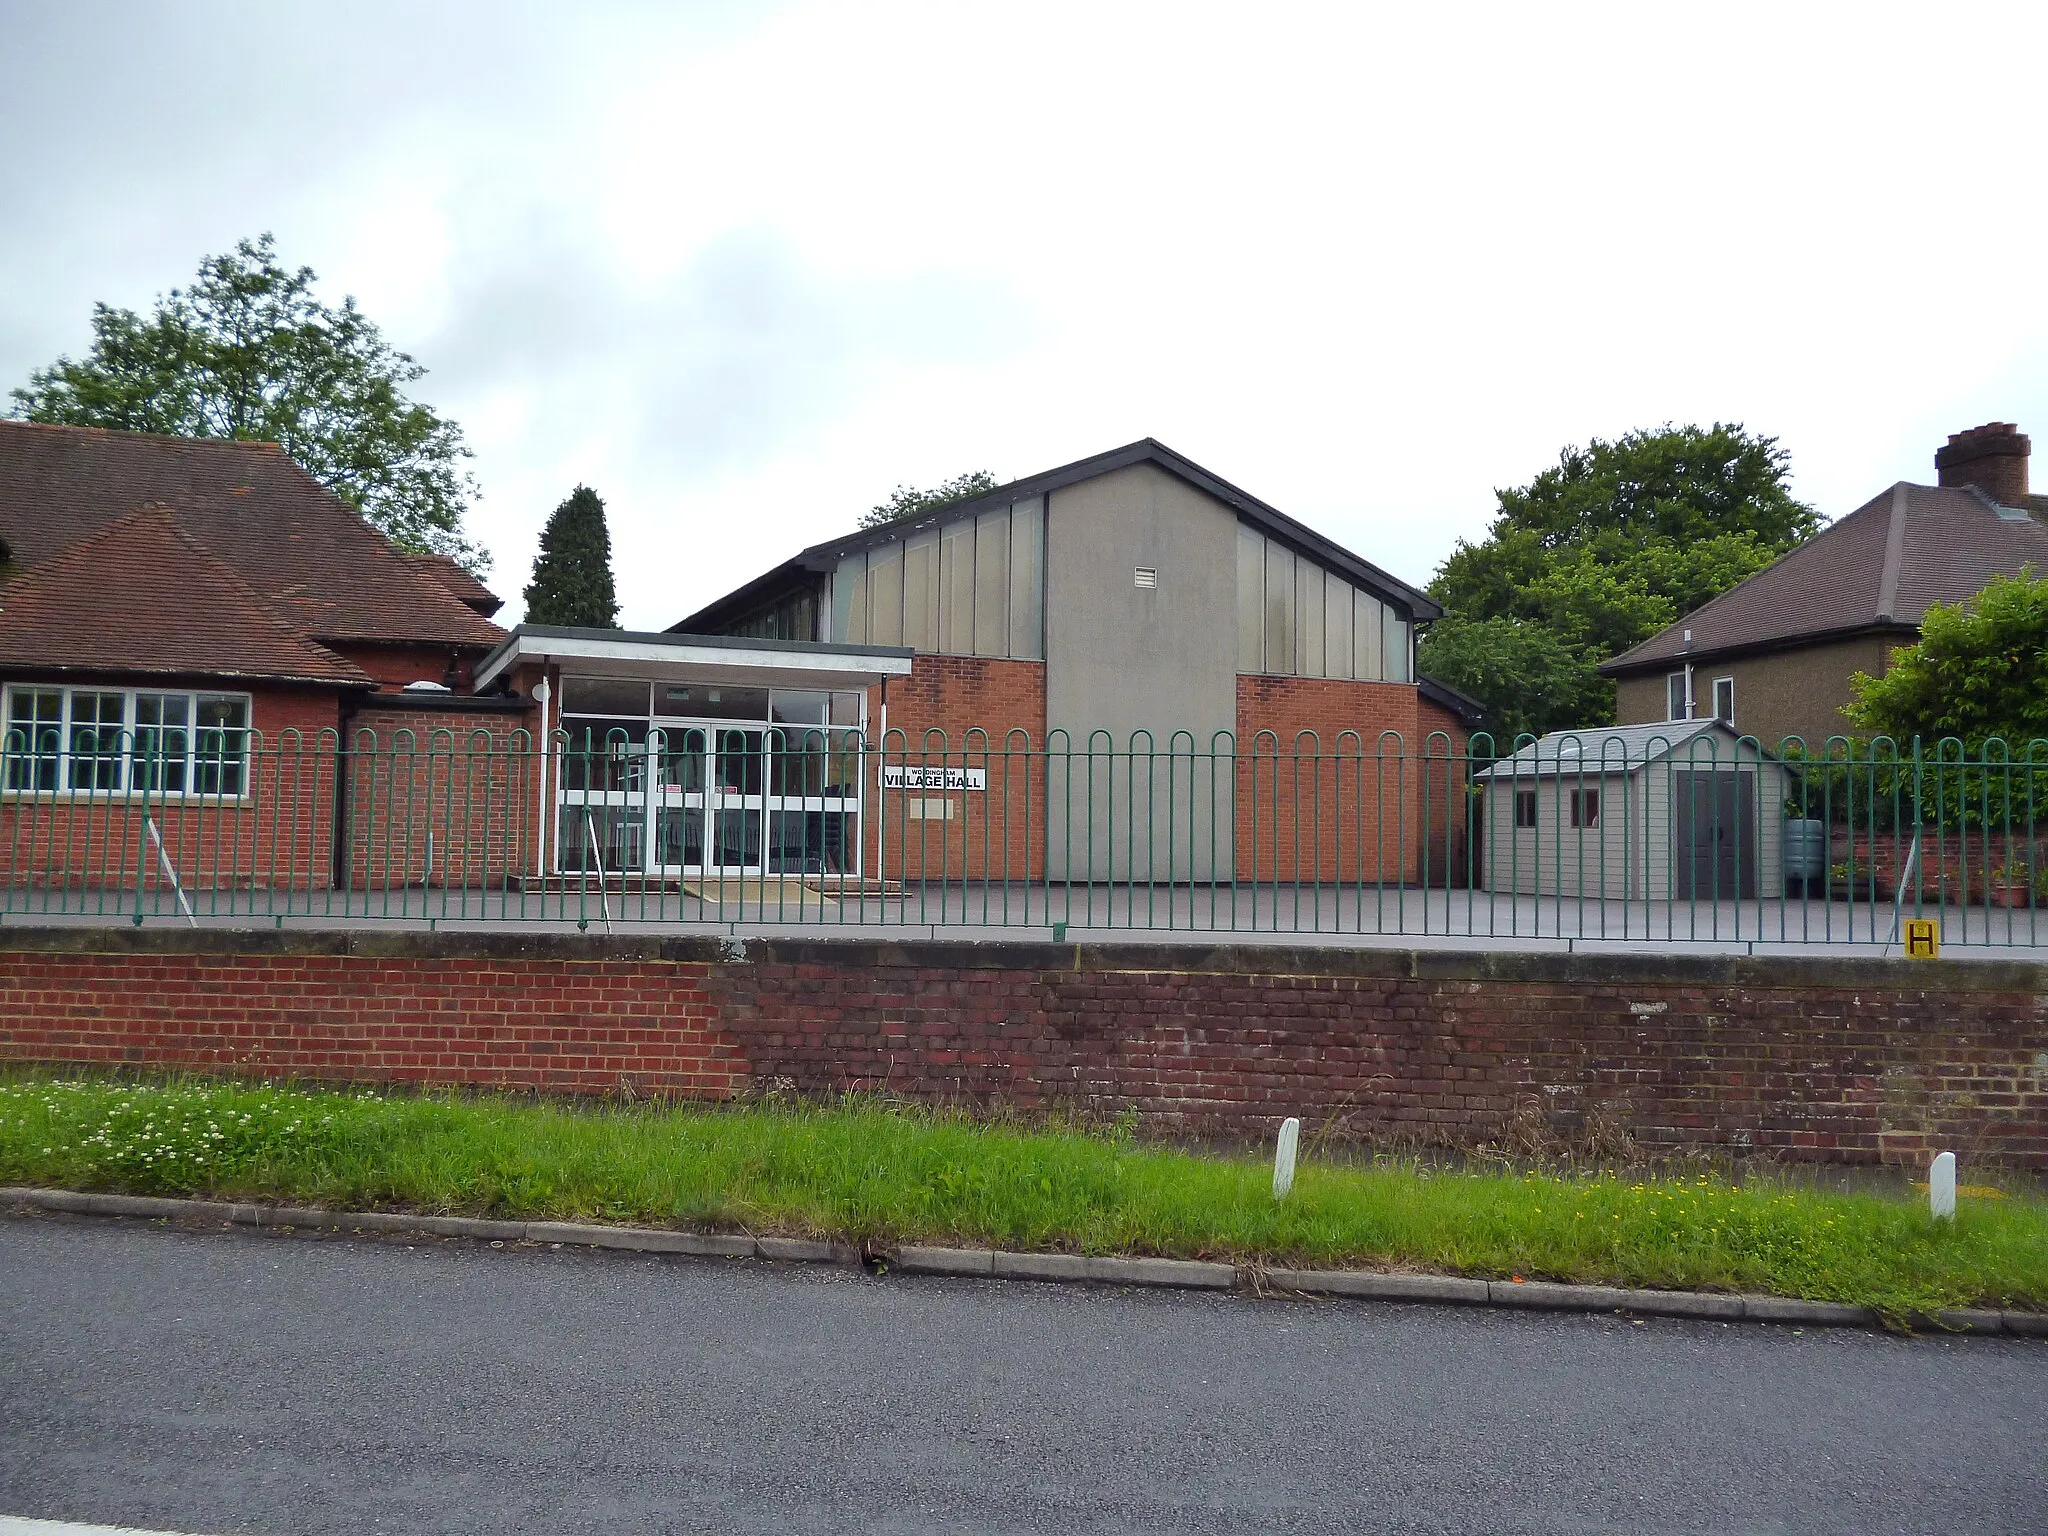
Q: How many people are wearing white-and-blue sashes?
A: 0